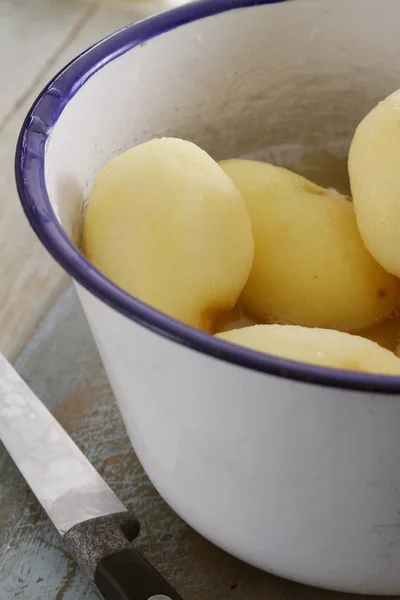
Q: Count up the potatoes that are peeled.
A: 4